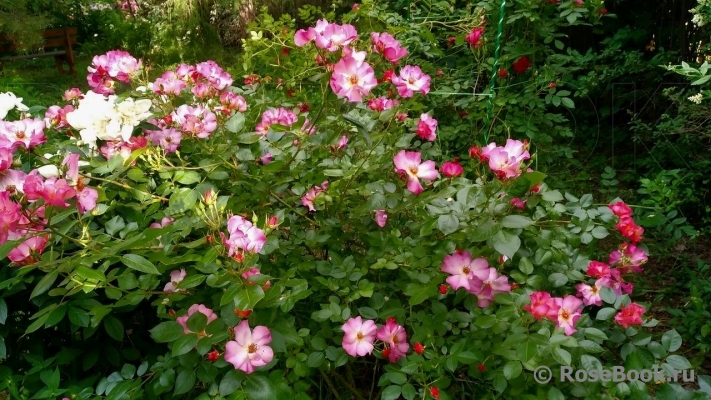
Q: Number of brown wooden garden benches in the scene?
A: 1